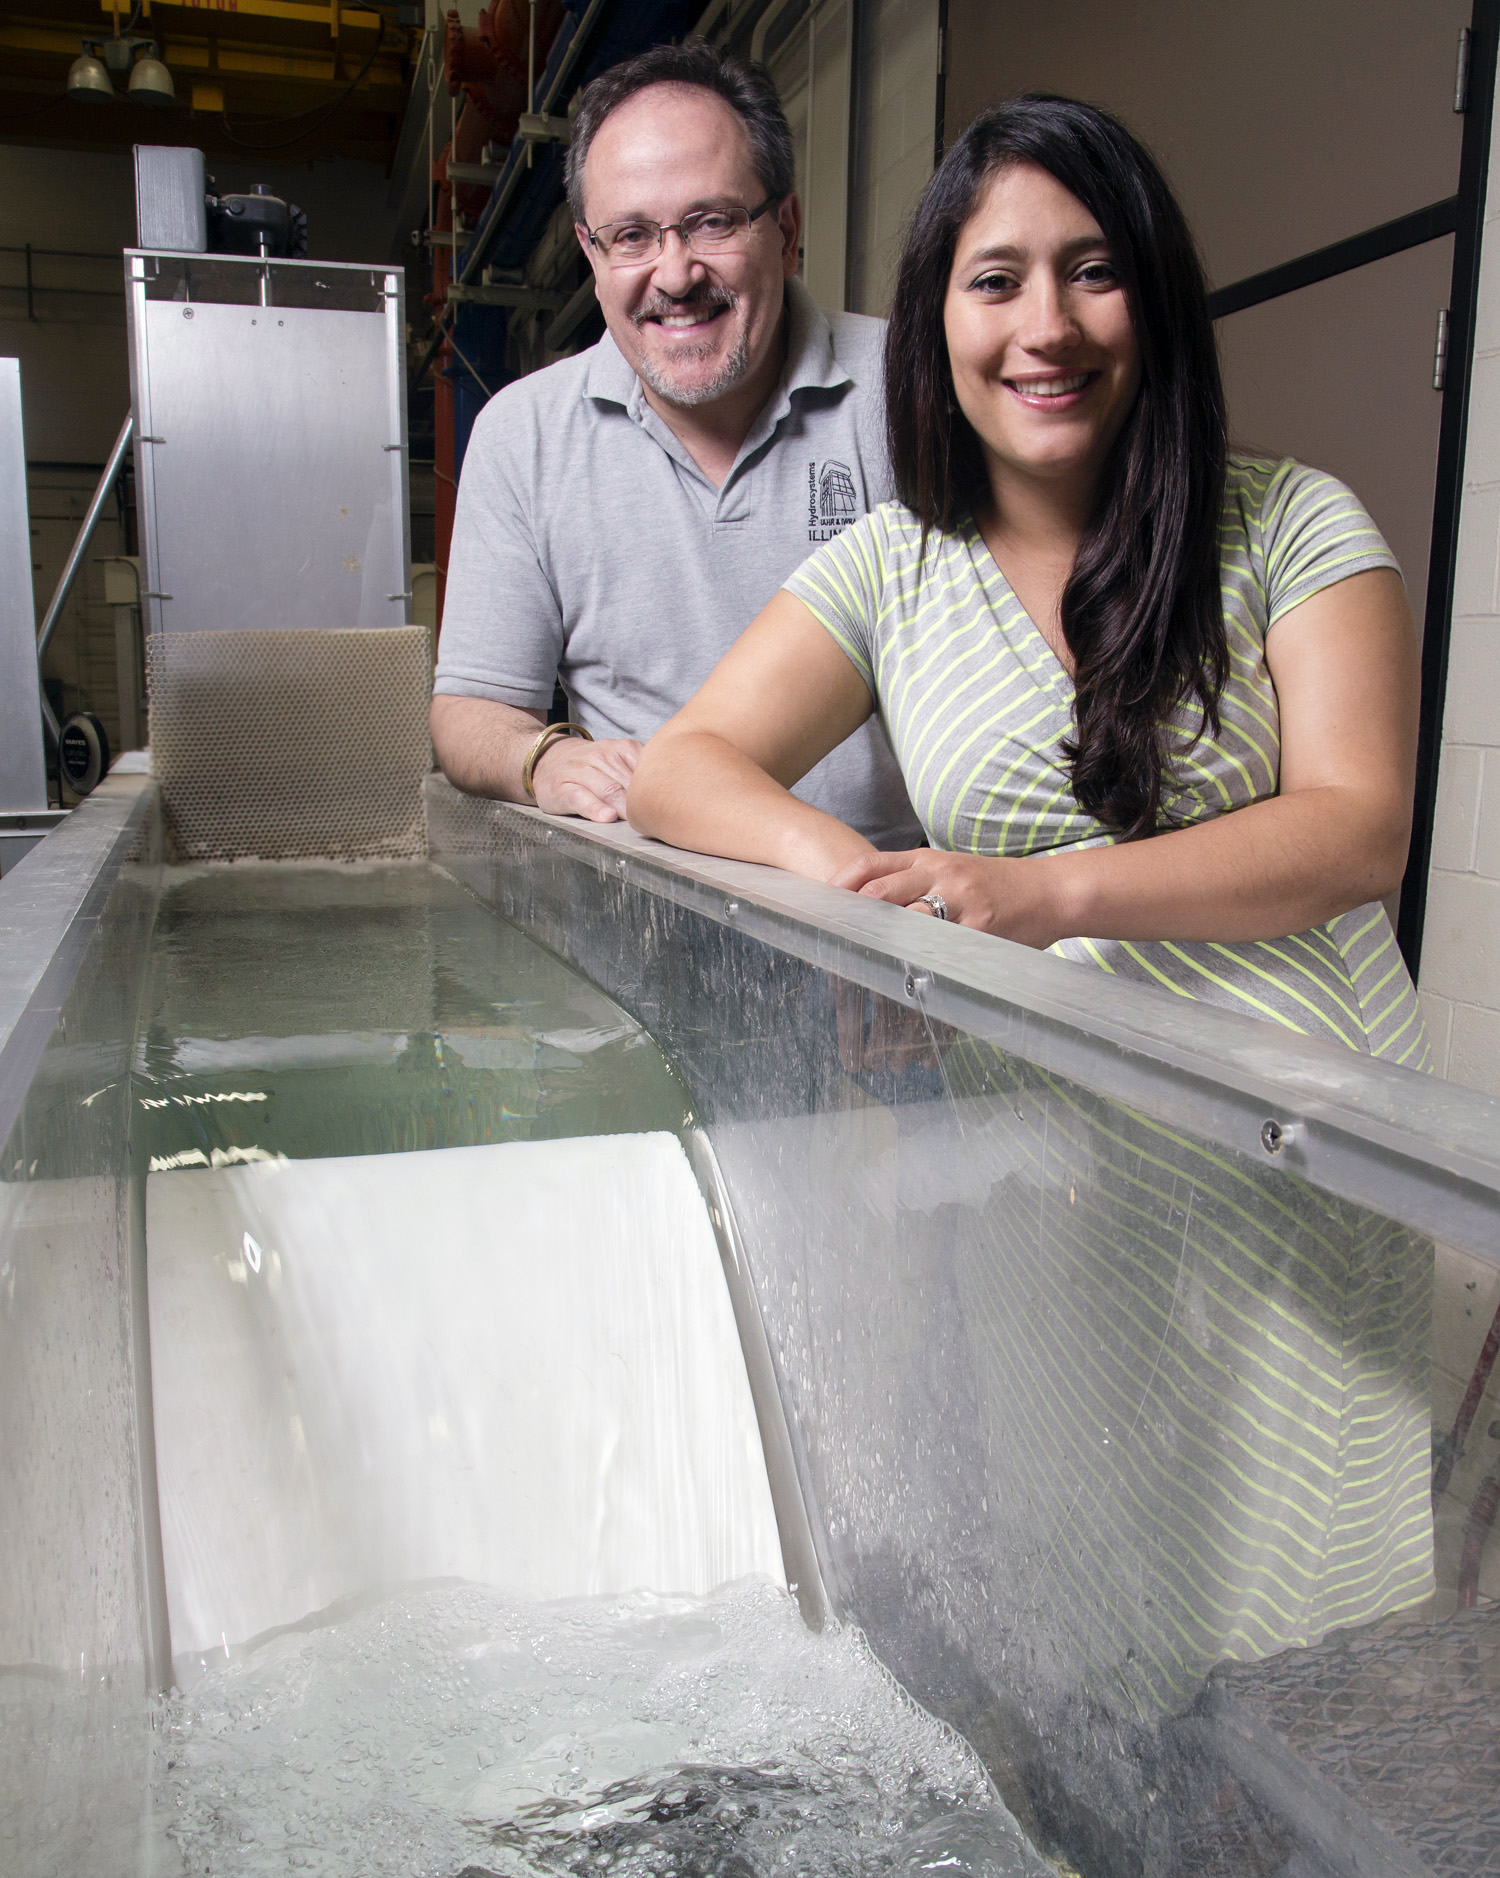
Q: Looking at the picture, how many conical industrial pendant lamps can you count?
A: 2